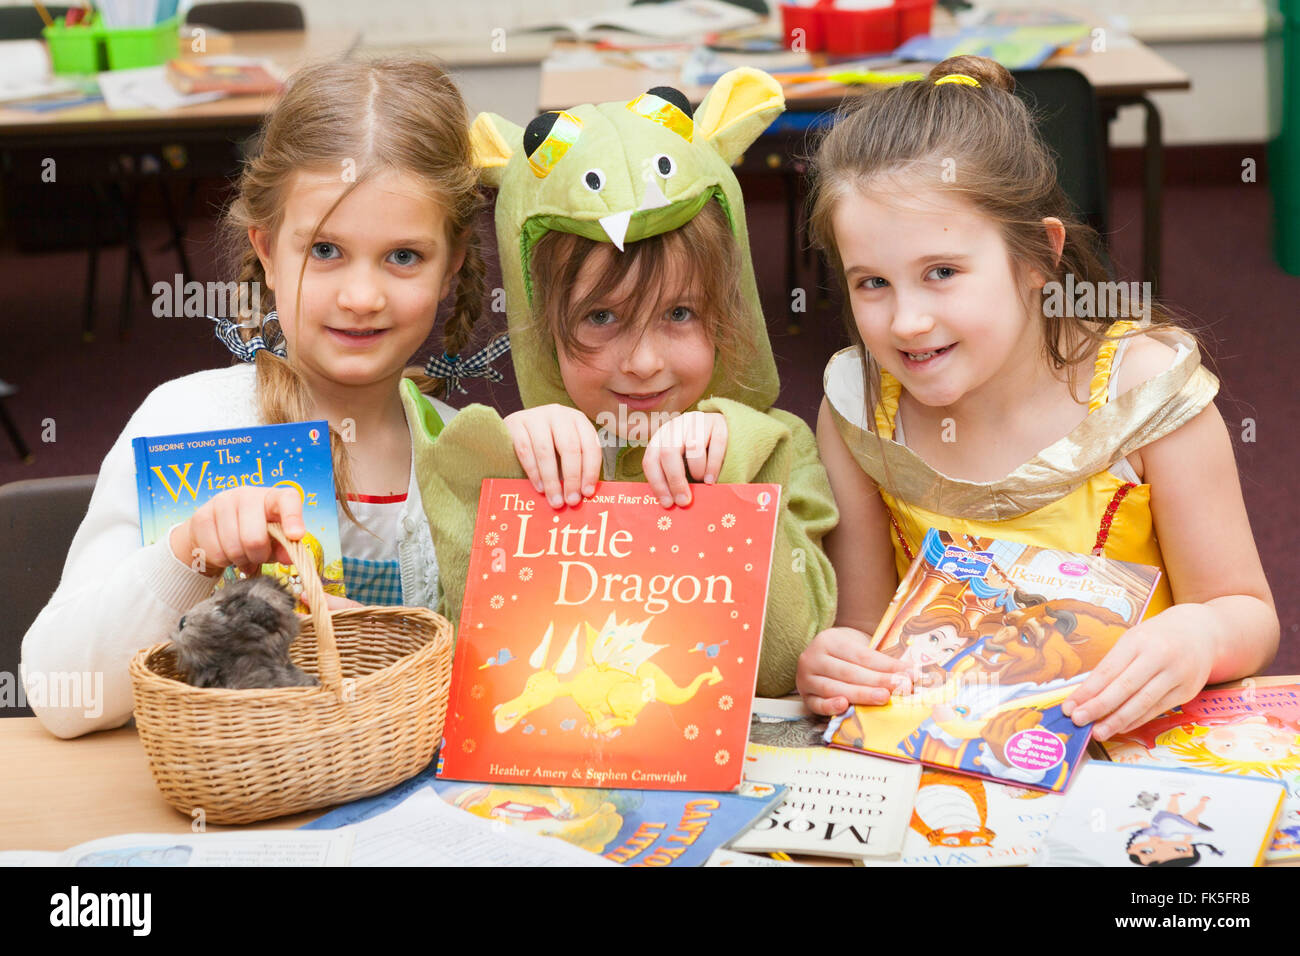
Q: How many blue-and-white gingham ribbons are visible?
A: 2